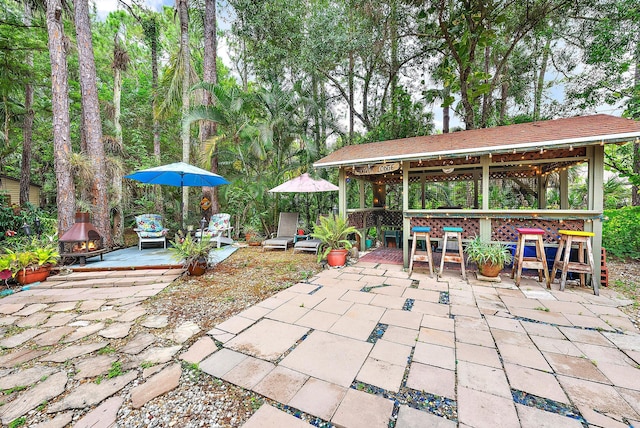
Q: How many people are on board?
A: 0